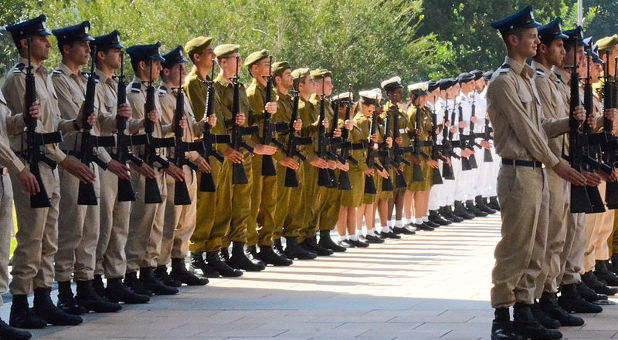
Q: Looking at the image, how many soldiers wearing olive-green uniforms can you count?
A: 11